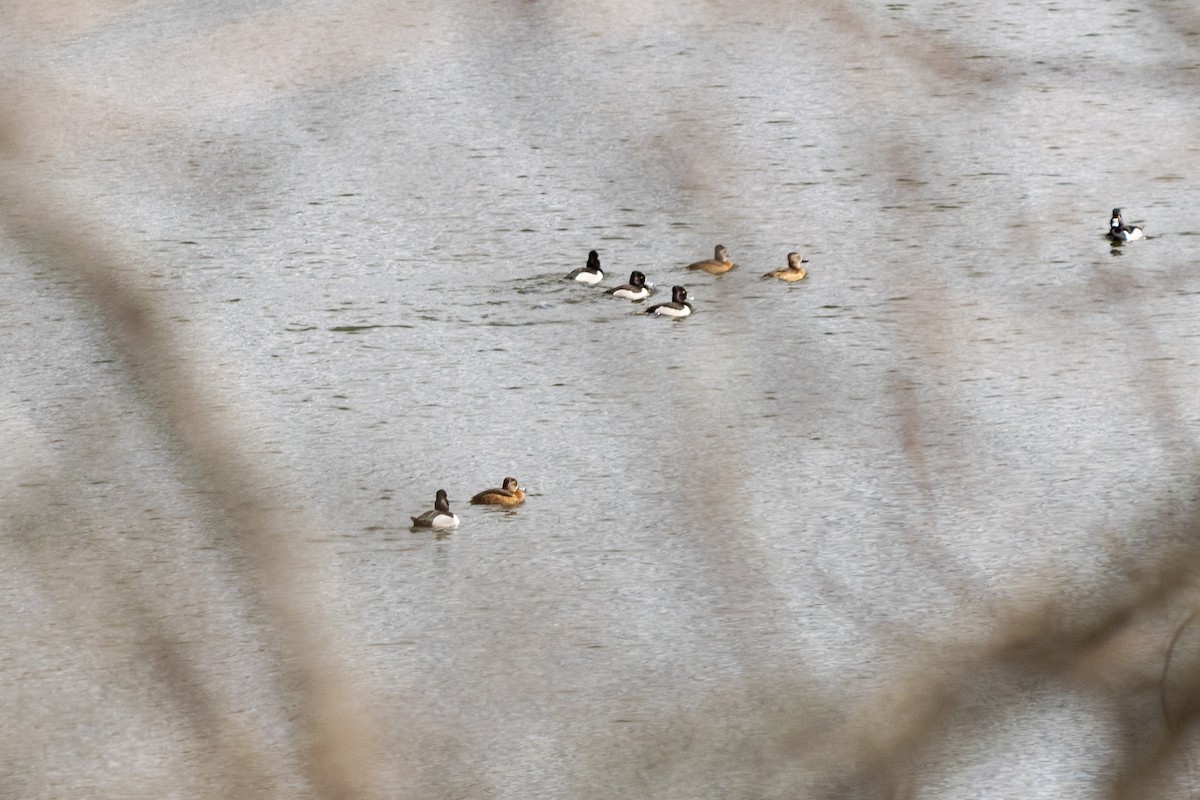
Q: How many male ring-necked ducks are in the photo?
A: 5